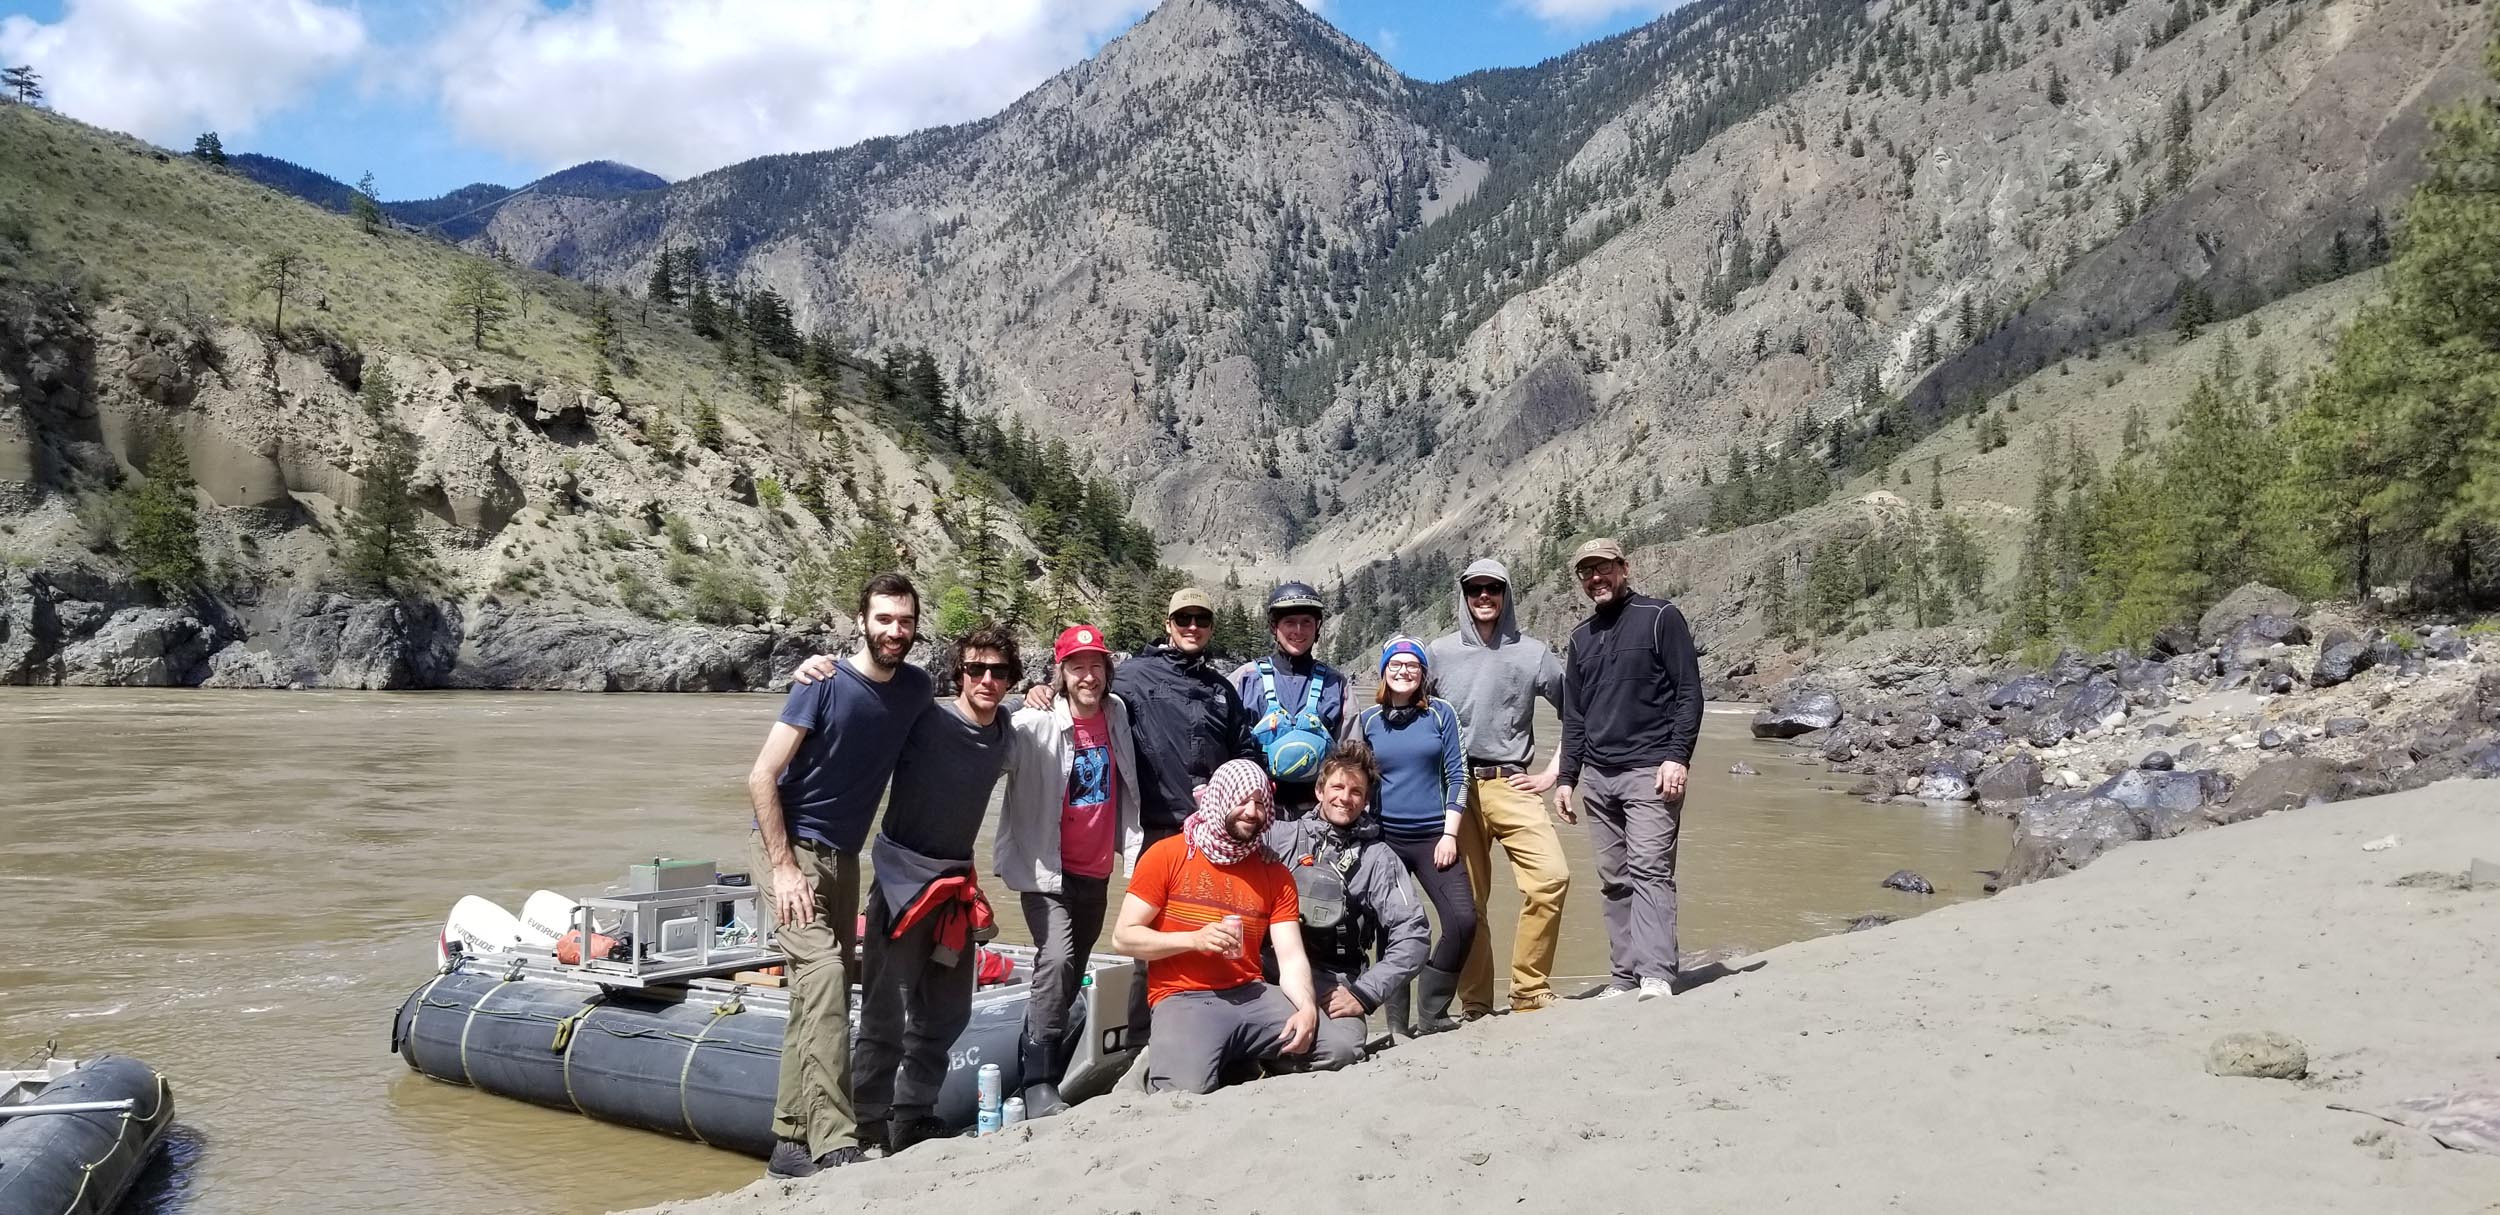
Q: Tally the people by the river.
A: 10